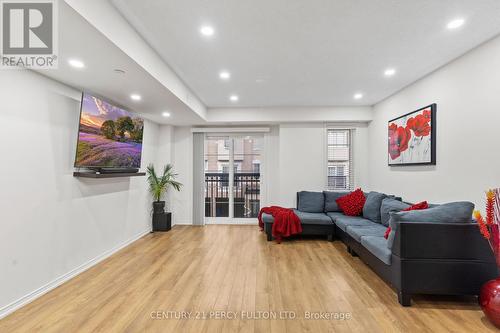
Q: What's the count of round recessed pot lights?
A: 9